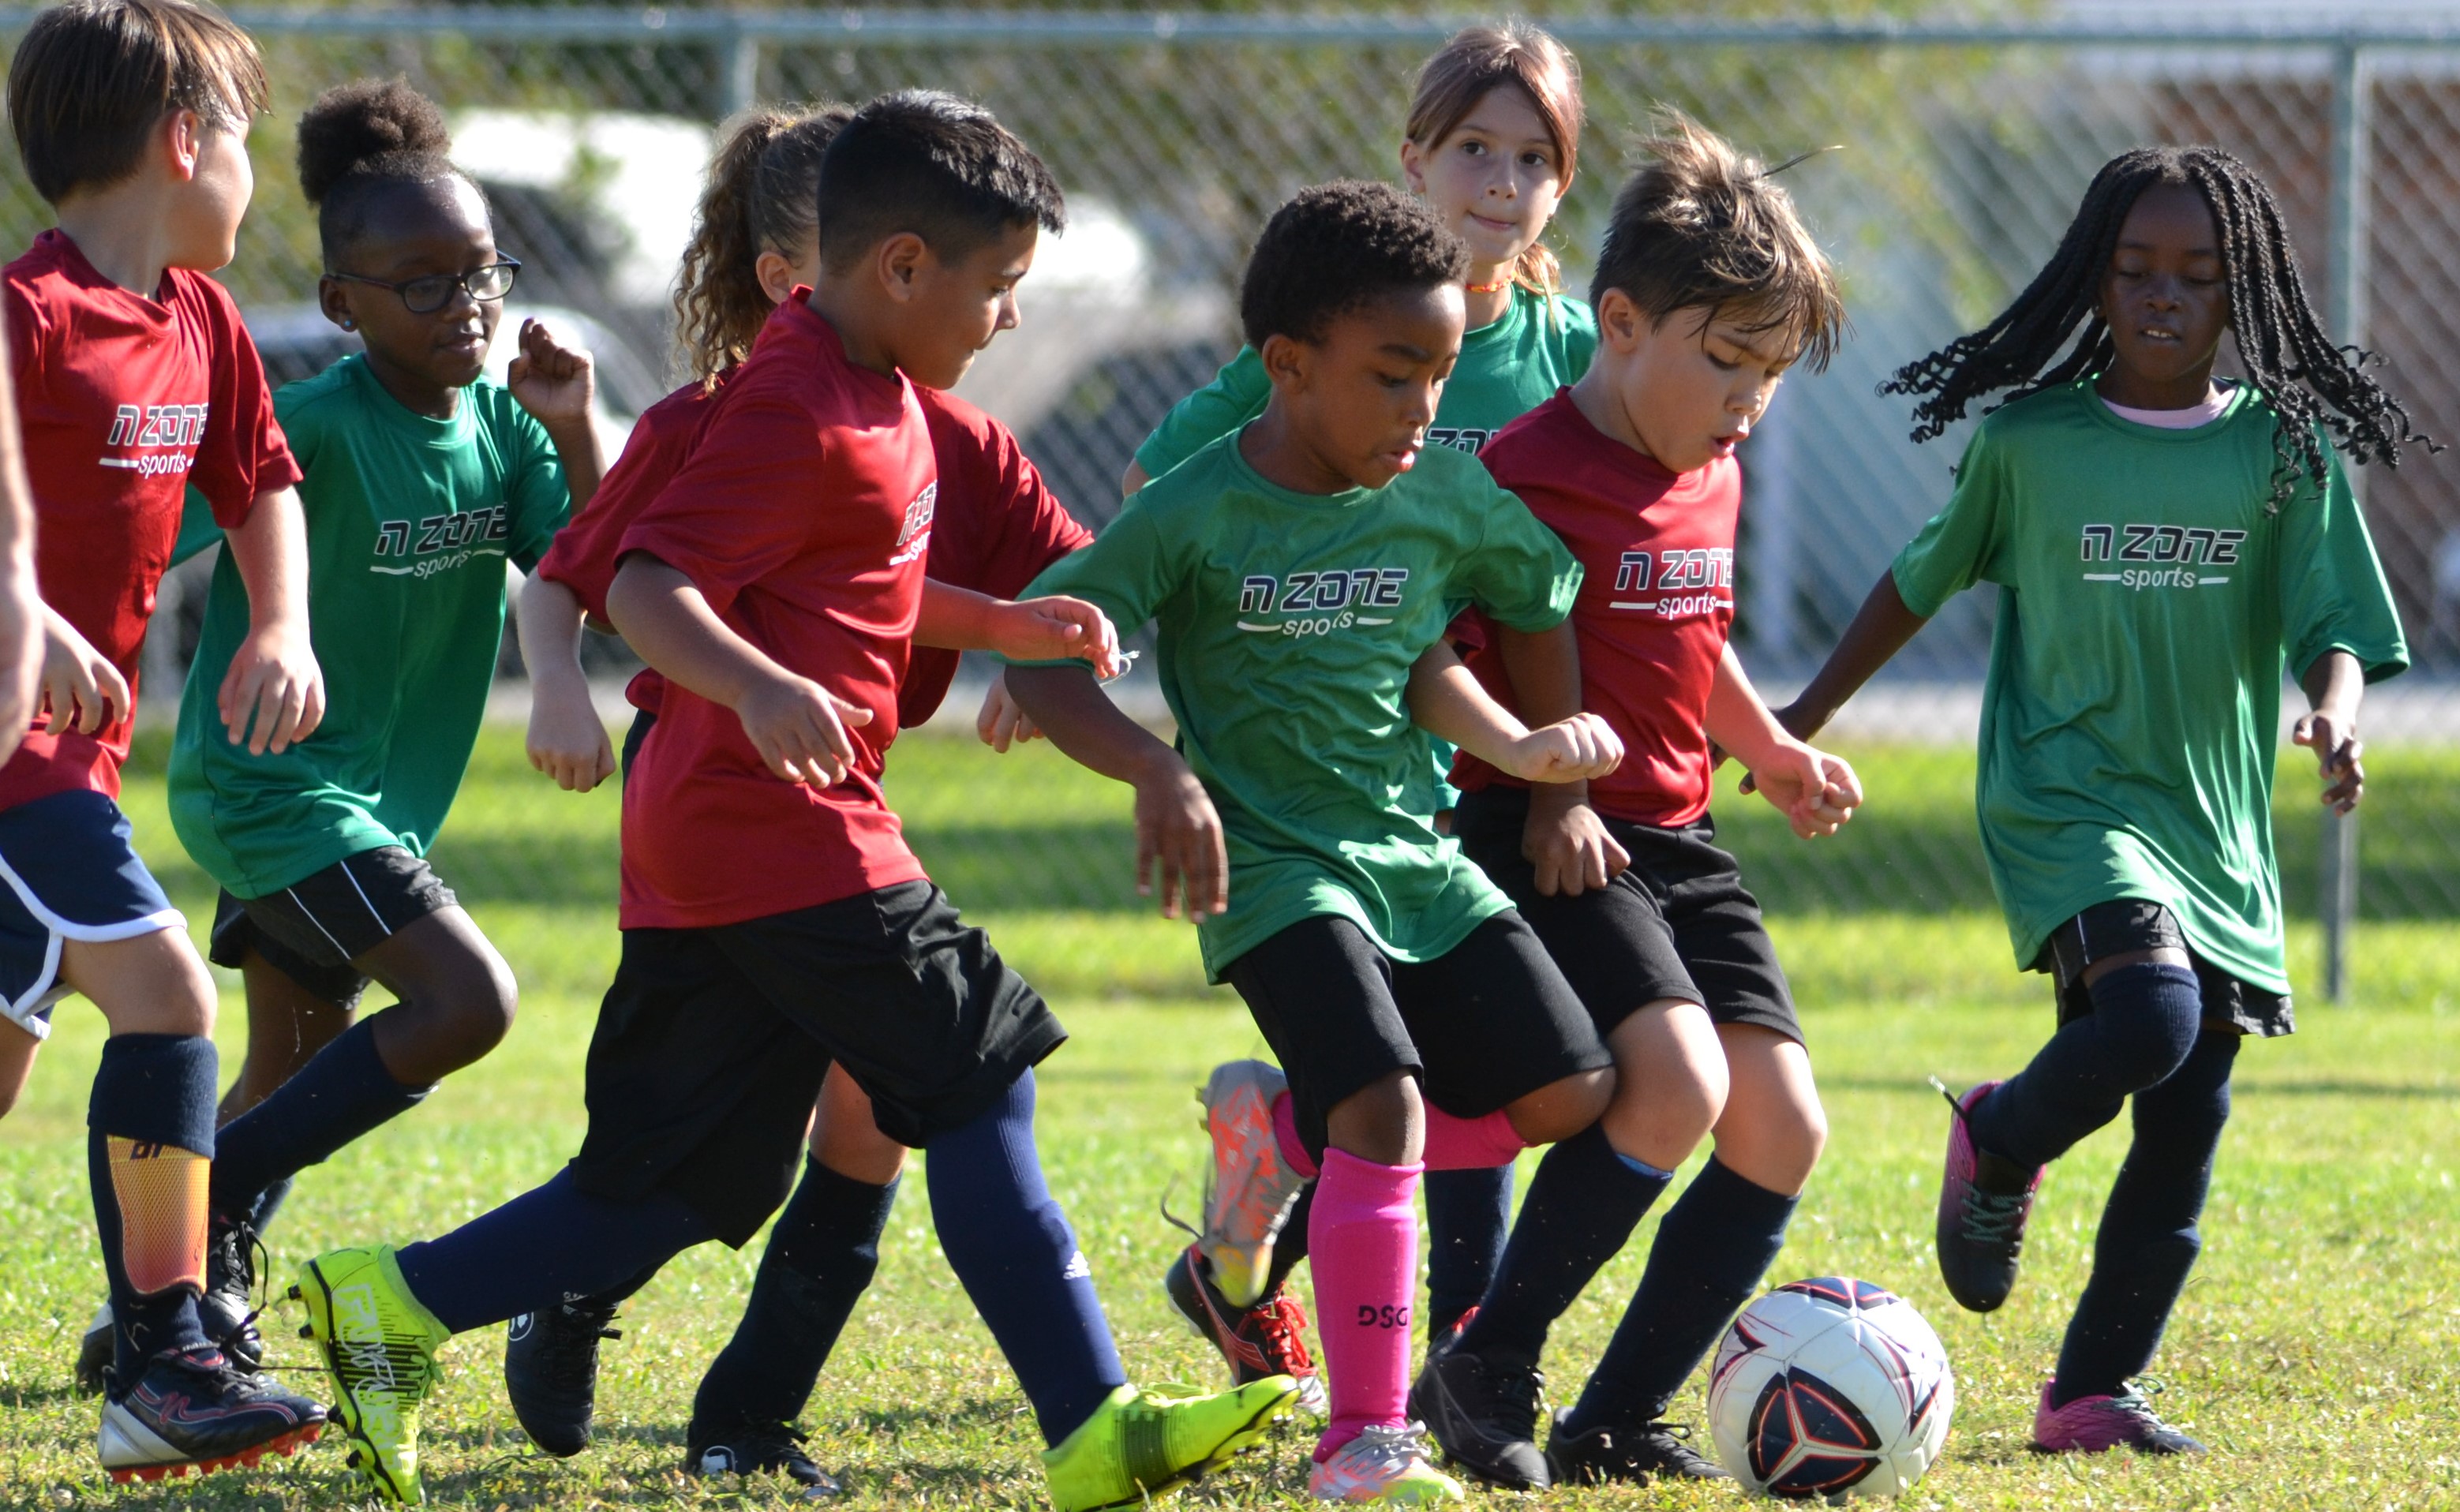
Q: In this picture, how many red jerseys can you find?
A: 4